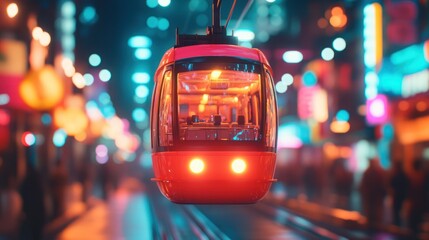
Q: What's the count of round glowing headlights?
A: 2